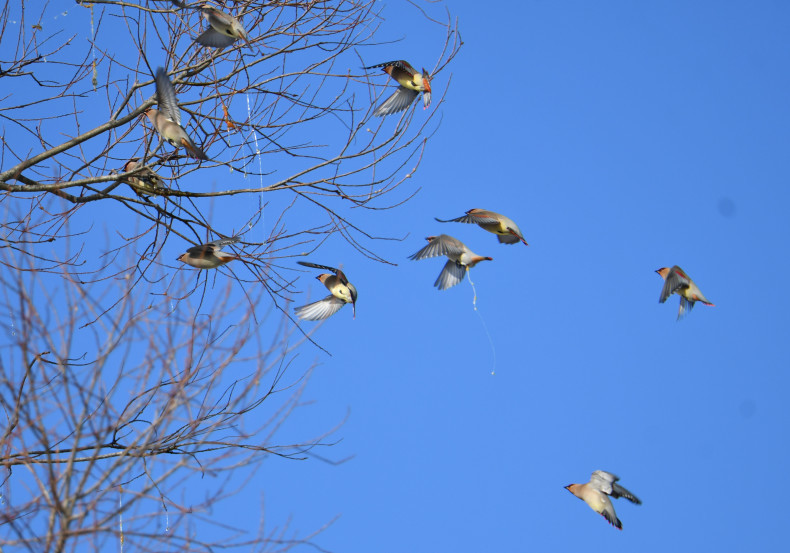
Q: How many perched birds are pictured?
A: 1